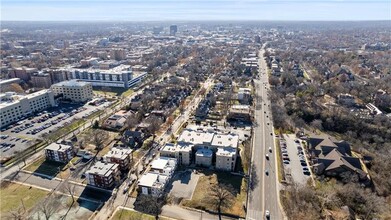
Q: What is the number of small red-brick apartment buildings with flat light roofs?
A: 3